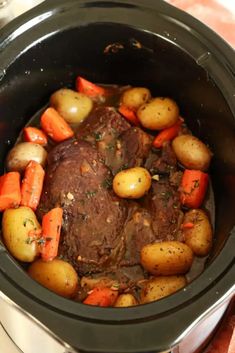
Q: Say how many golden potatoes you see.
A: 12